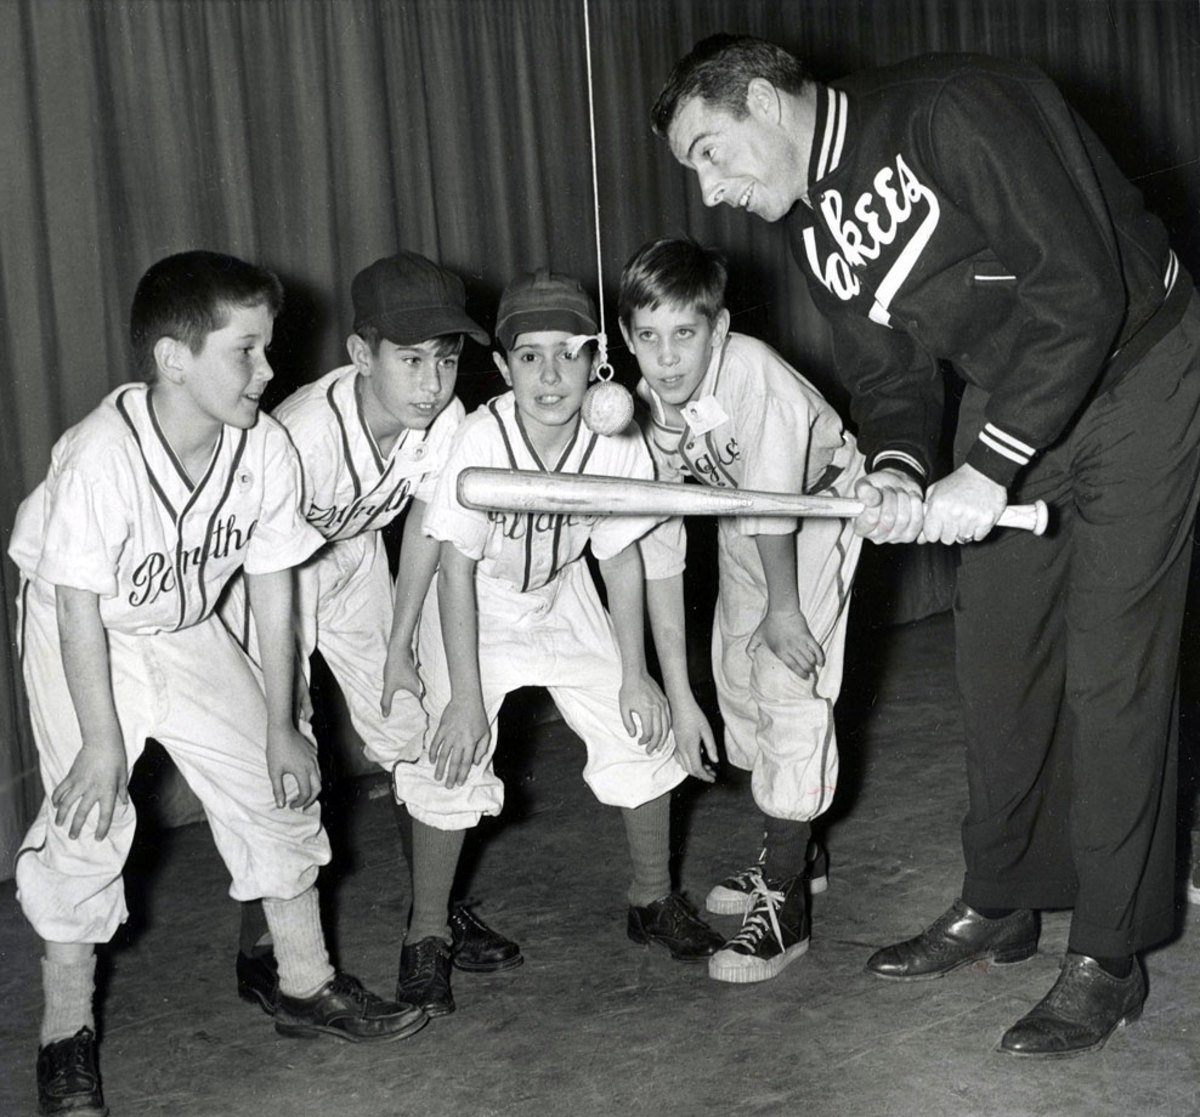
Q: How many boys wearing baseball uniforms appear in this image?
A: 4